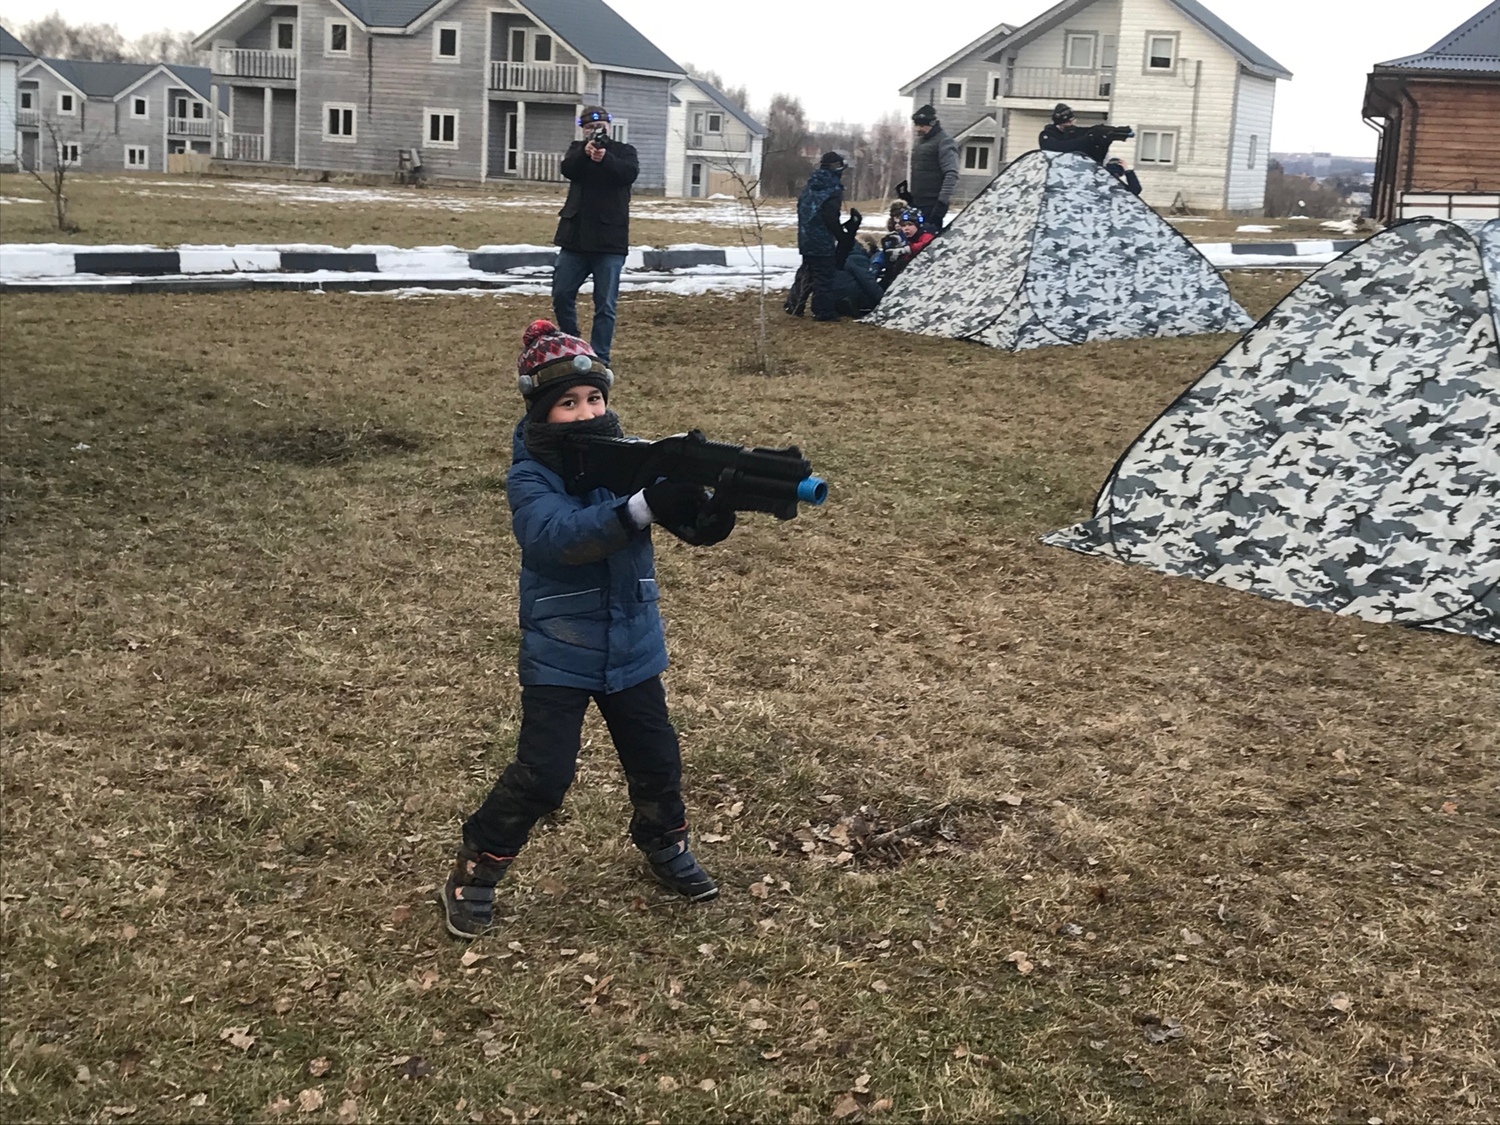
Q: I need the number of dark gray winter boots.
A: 2